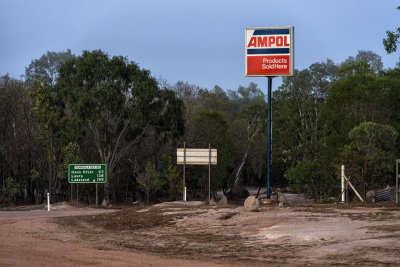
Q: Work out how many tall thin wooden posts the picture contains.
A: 2